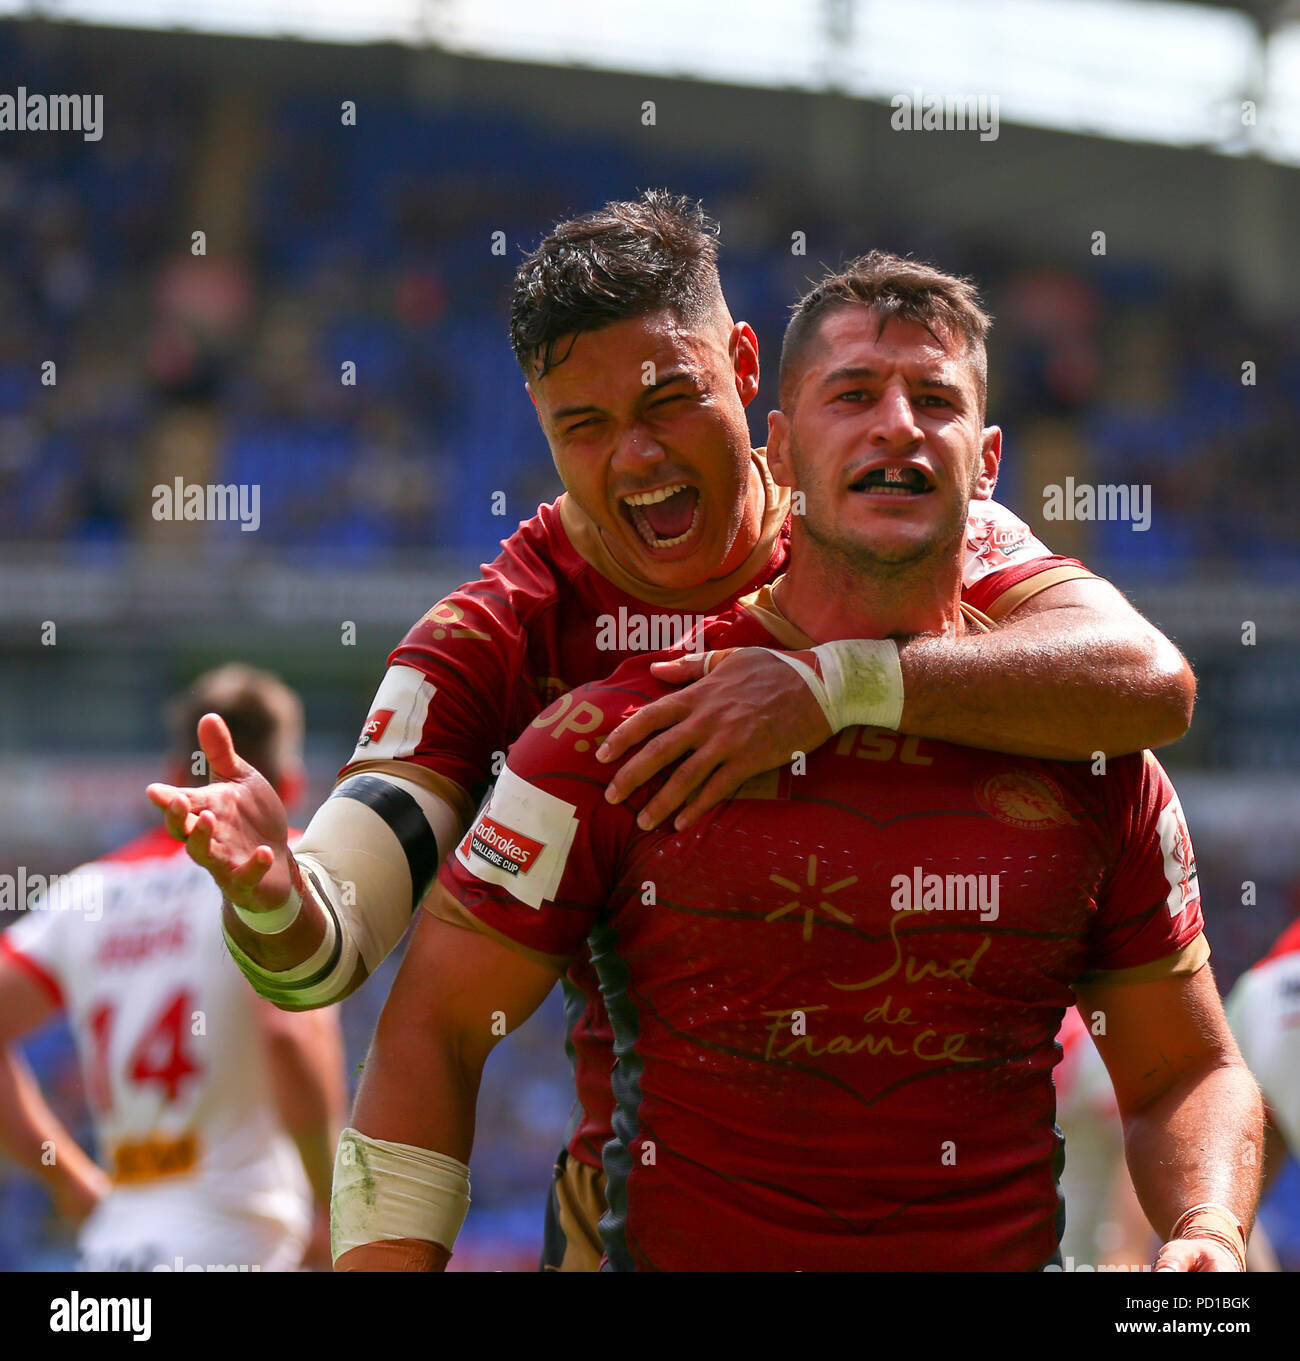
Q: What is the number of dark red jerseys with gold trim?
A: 2